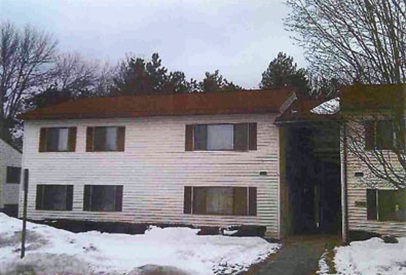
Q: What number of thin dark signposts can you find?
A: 1